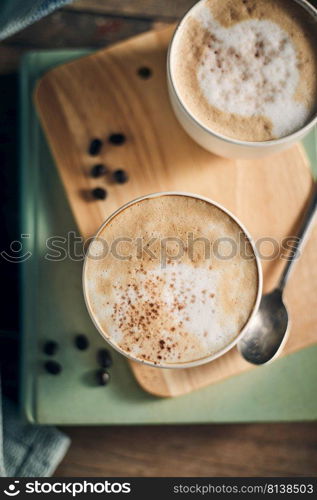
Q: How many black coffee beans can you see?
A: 10